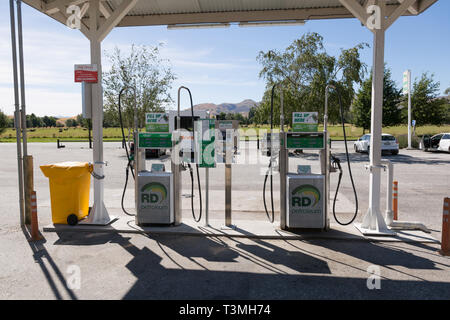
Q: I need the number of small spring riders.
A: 0